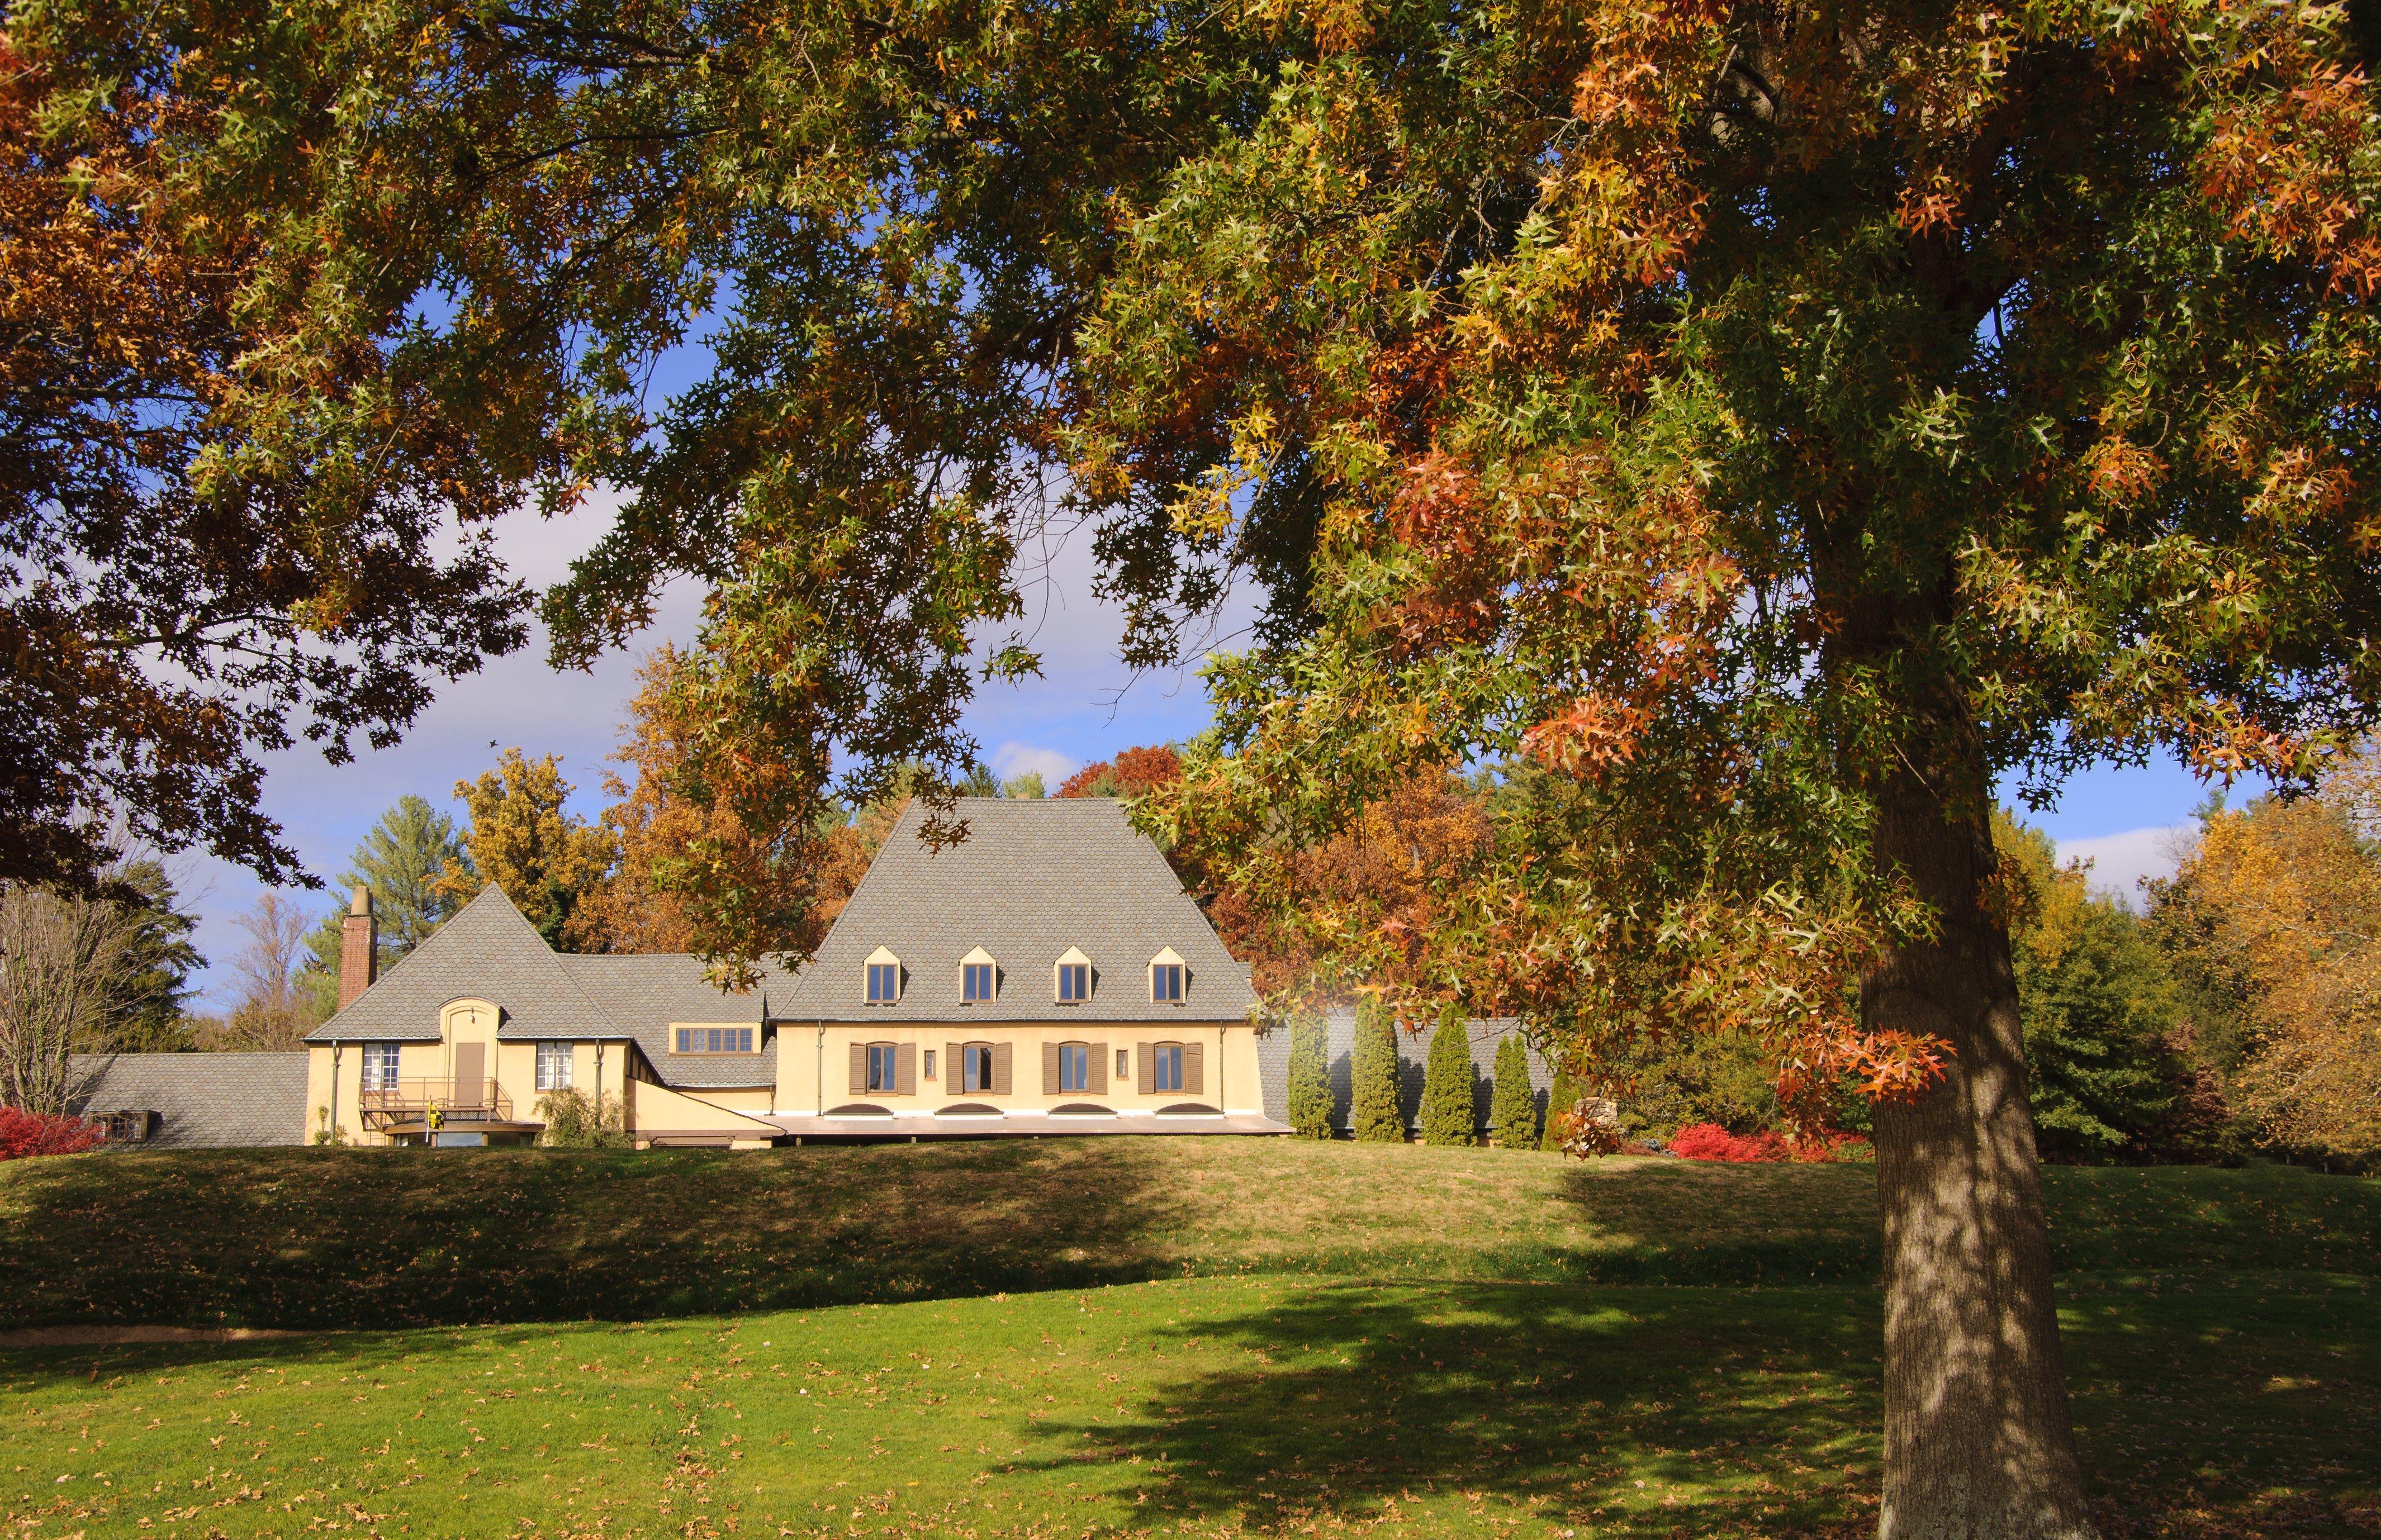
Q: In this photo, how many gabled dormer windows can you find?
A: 4